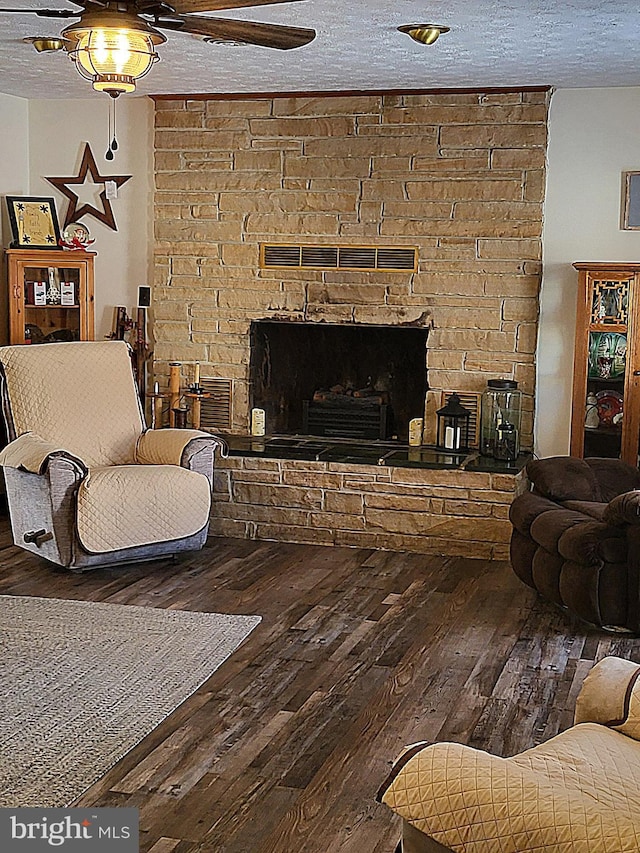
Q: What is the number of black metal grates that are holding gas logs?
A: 1